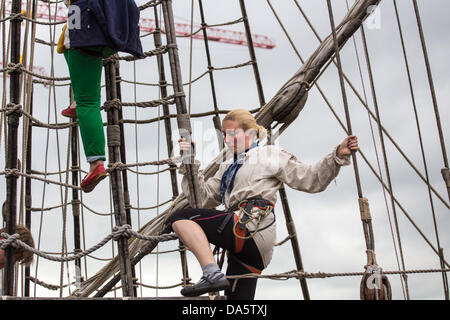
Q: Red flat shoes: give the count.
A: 2